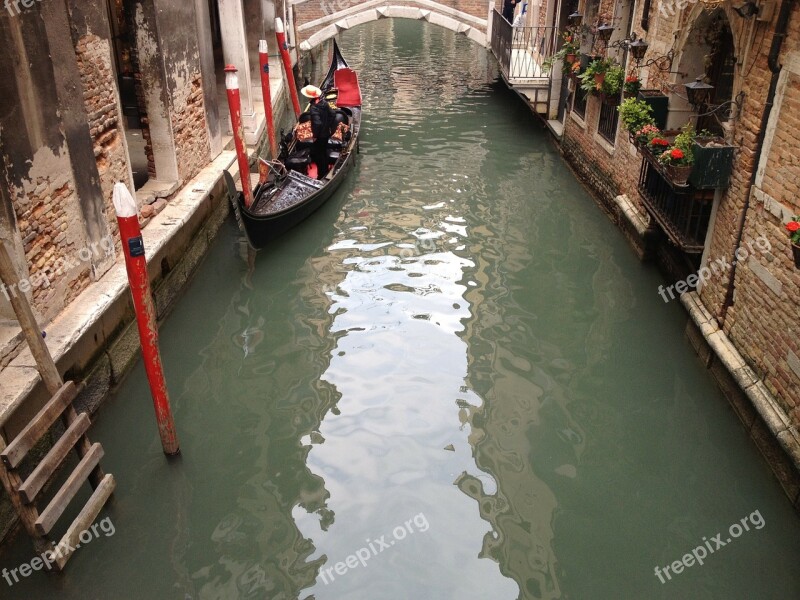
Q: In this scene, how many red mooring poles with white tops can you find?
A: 4